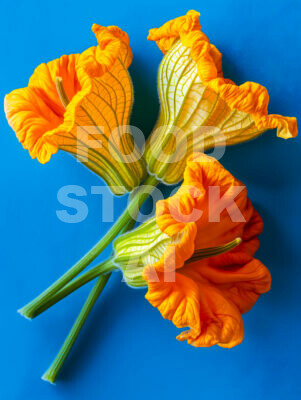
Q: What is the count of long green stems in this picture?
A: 3